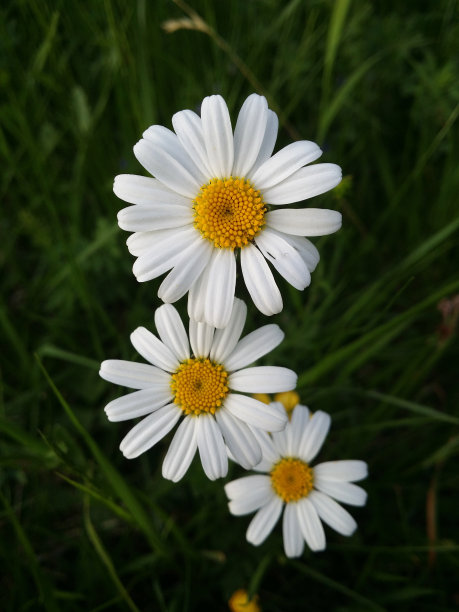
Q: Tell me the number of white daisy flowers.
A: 3